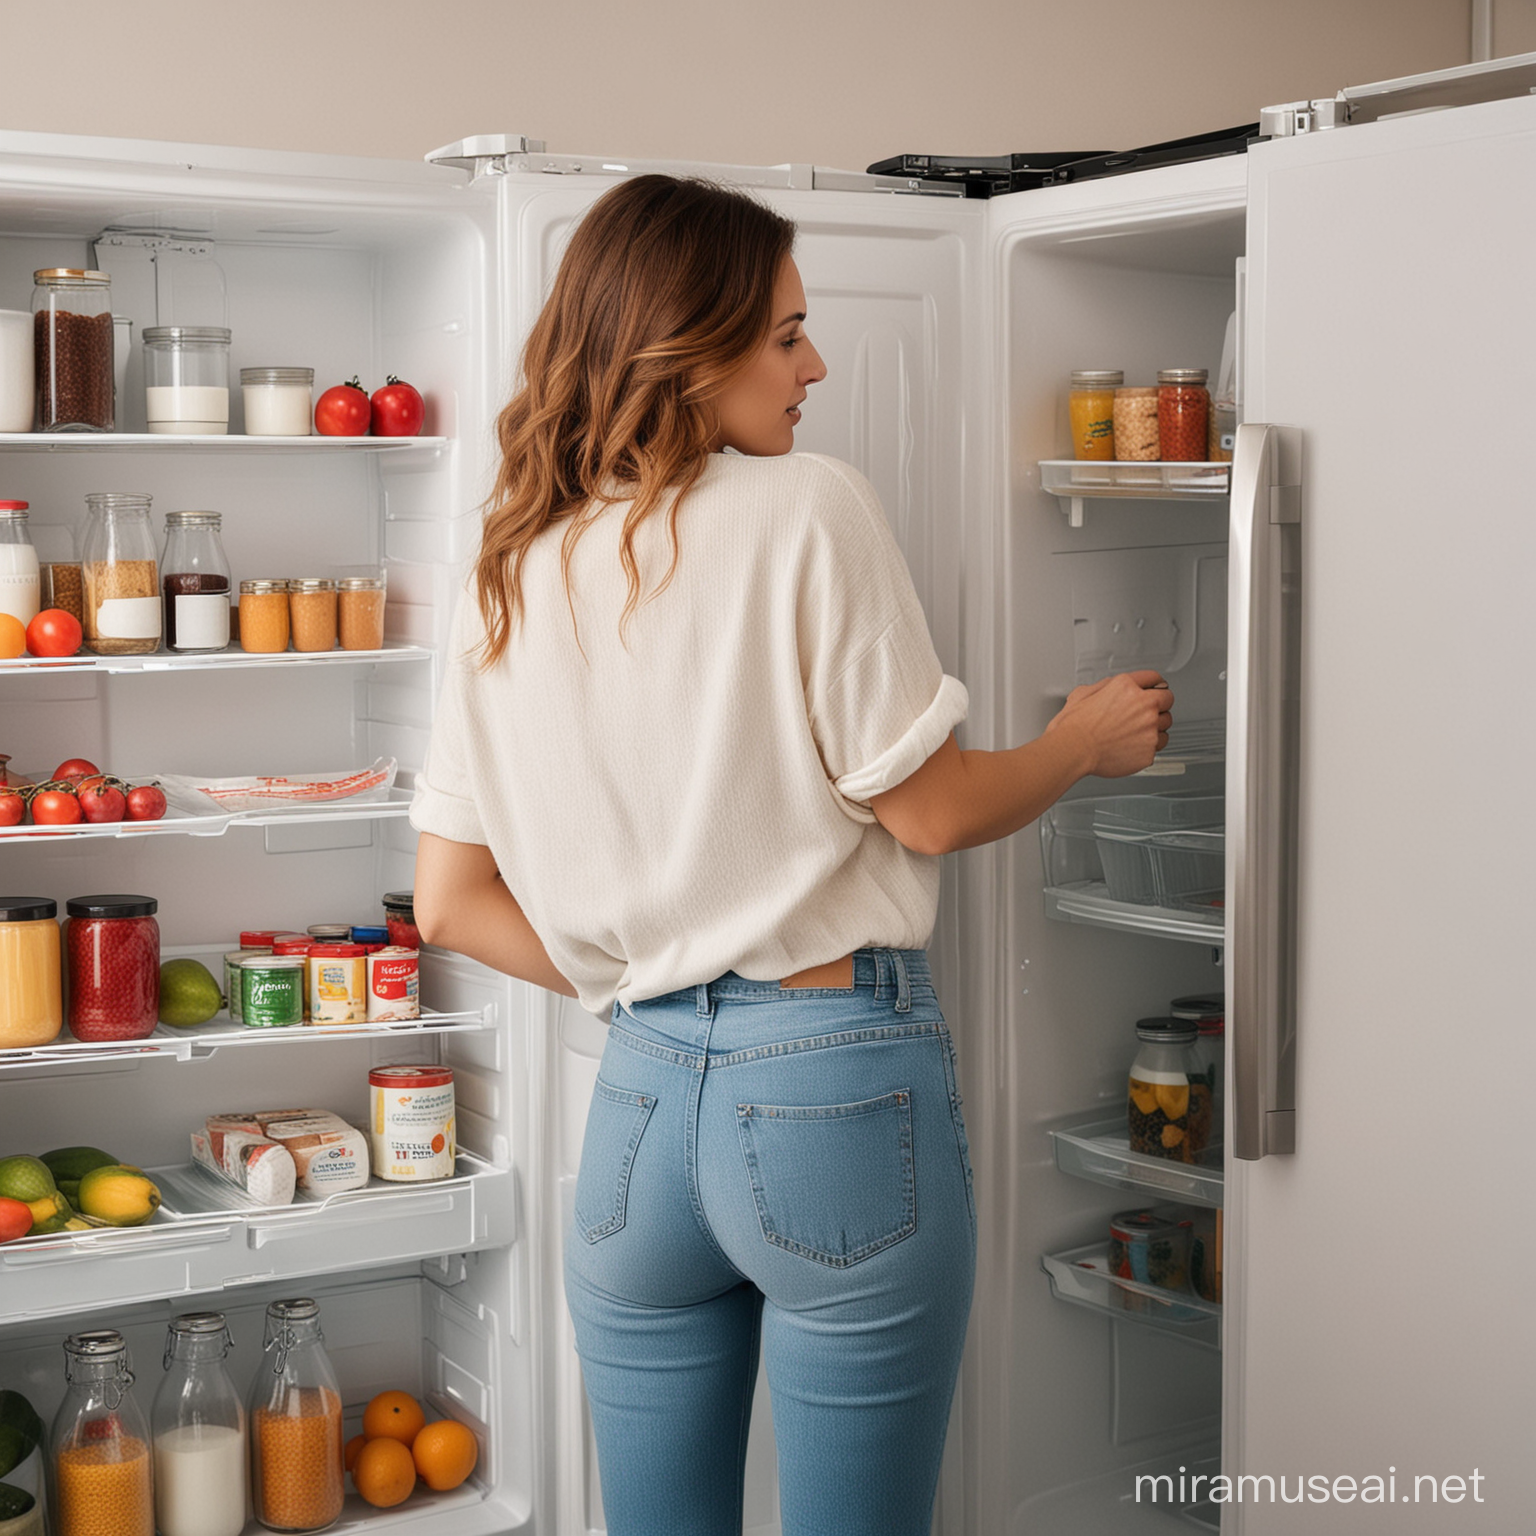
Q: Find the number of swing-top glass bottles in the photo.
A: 3